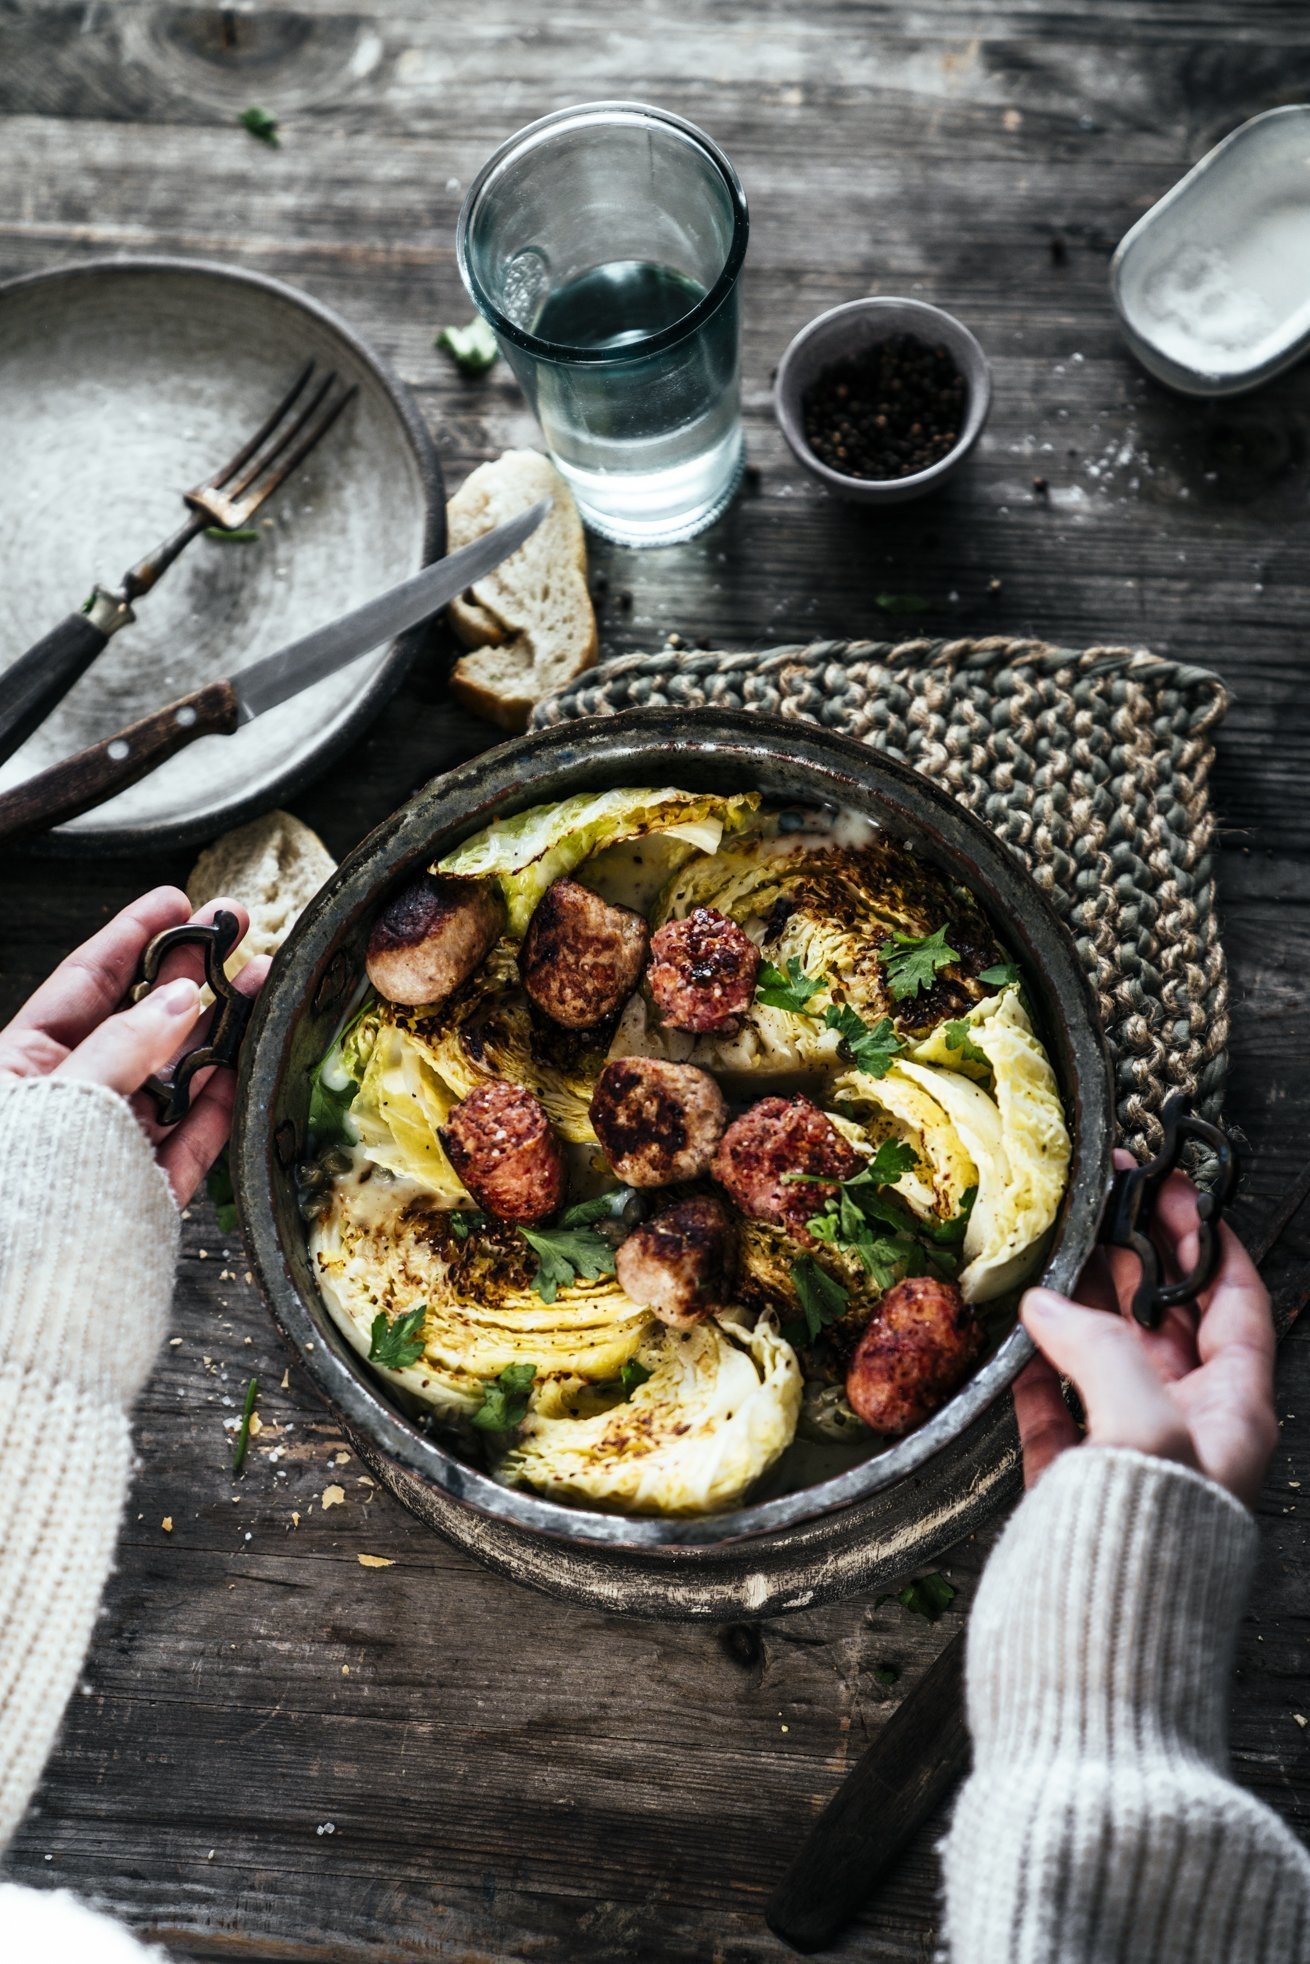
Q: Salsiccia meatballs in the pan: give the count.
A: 8